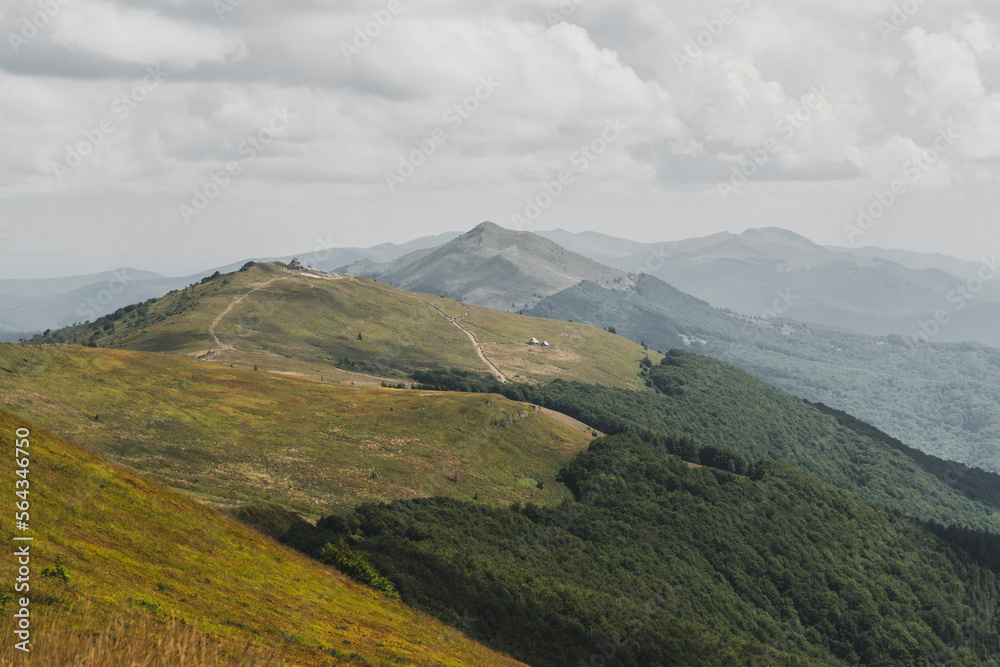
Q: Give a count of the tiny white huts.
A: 2